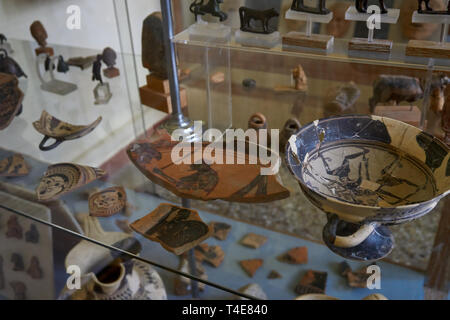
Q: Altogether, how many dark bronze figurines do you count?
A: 5